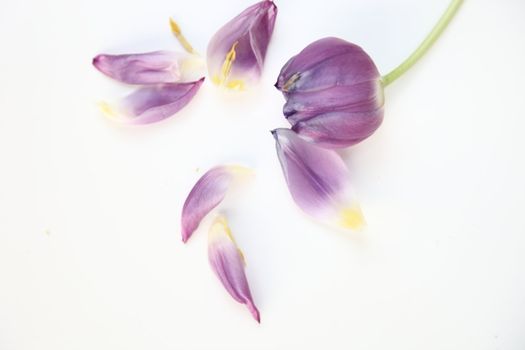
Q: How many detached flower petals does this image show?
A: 6